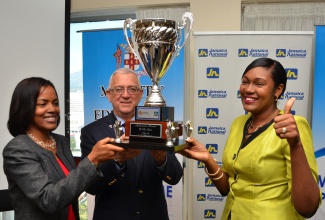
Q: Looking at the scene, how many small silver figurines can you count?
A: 3